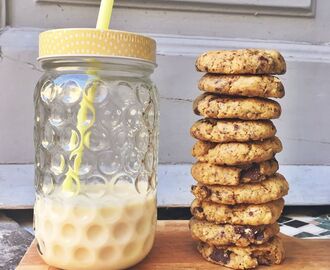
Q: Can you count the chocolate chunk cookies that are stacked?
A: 10